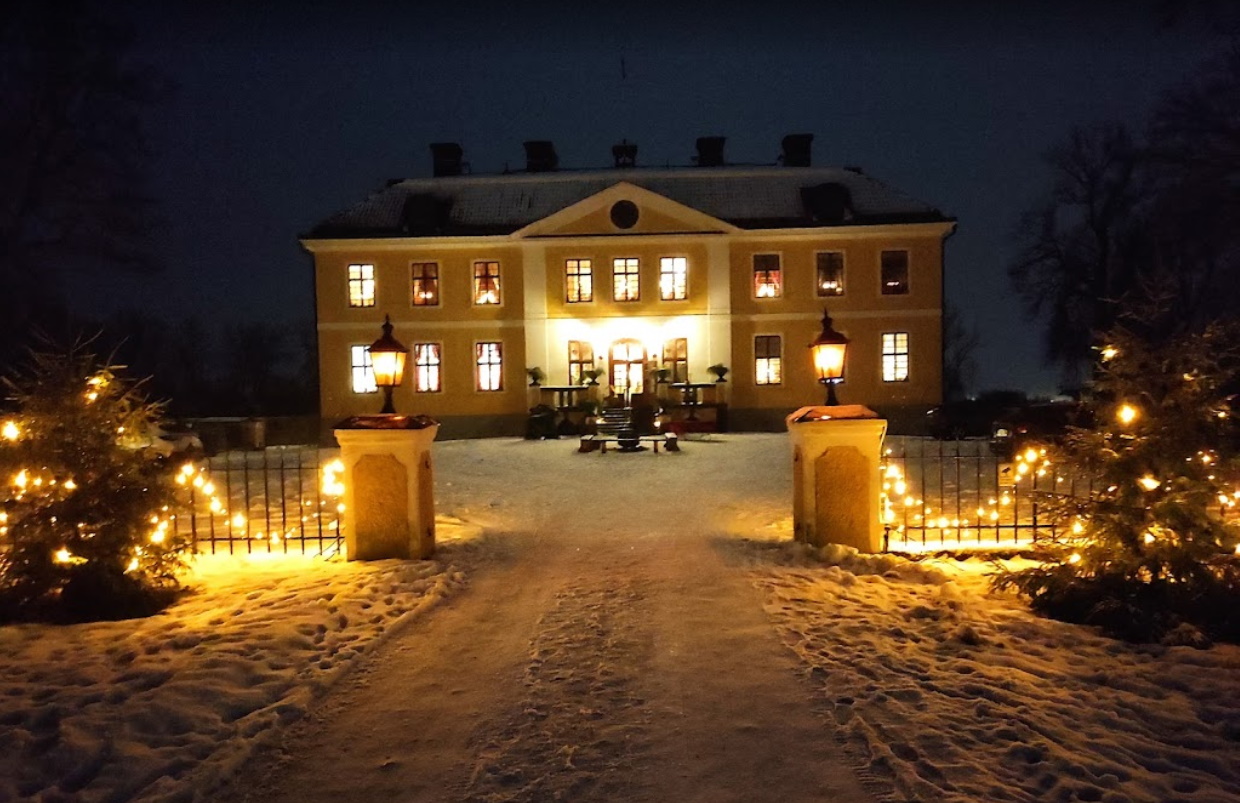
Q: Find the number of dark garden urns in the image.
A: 4